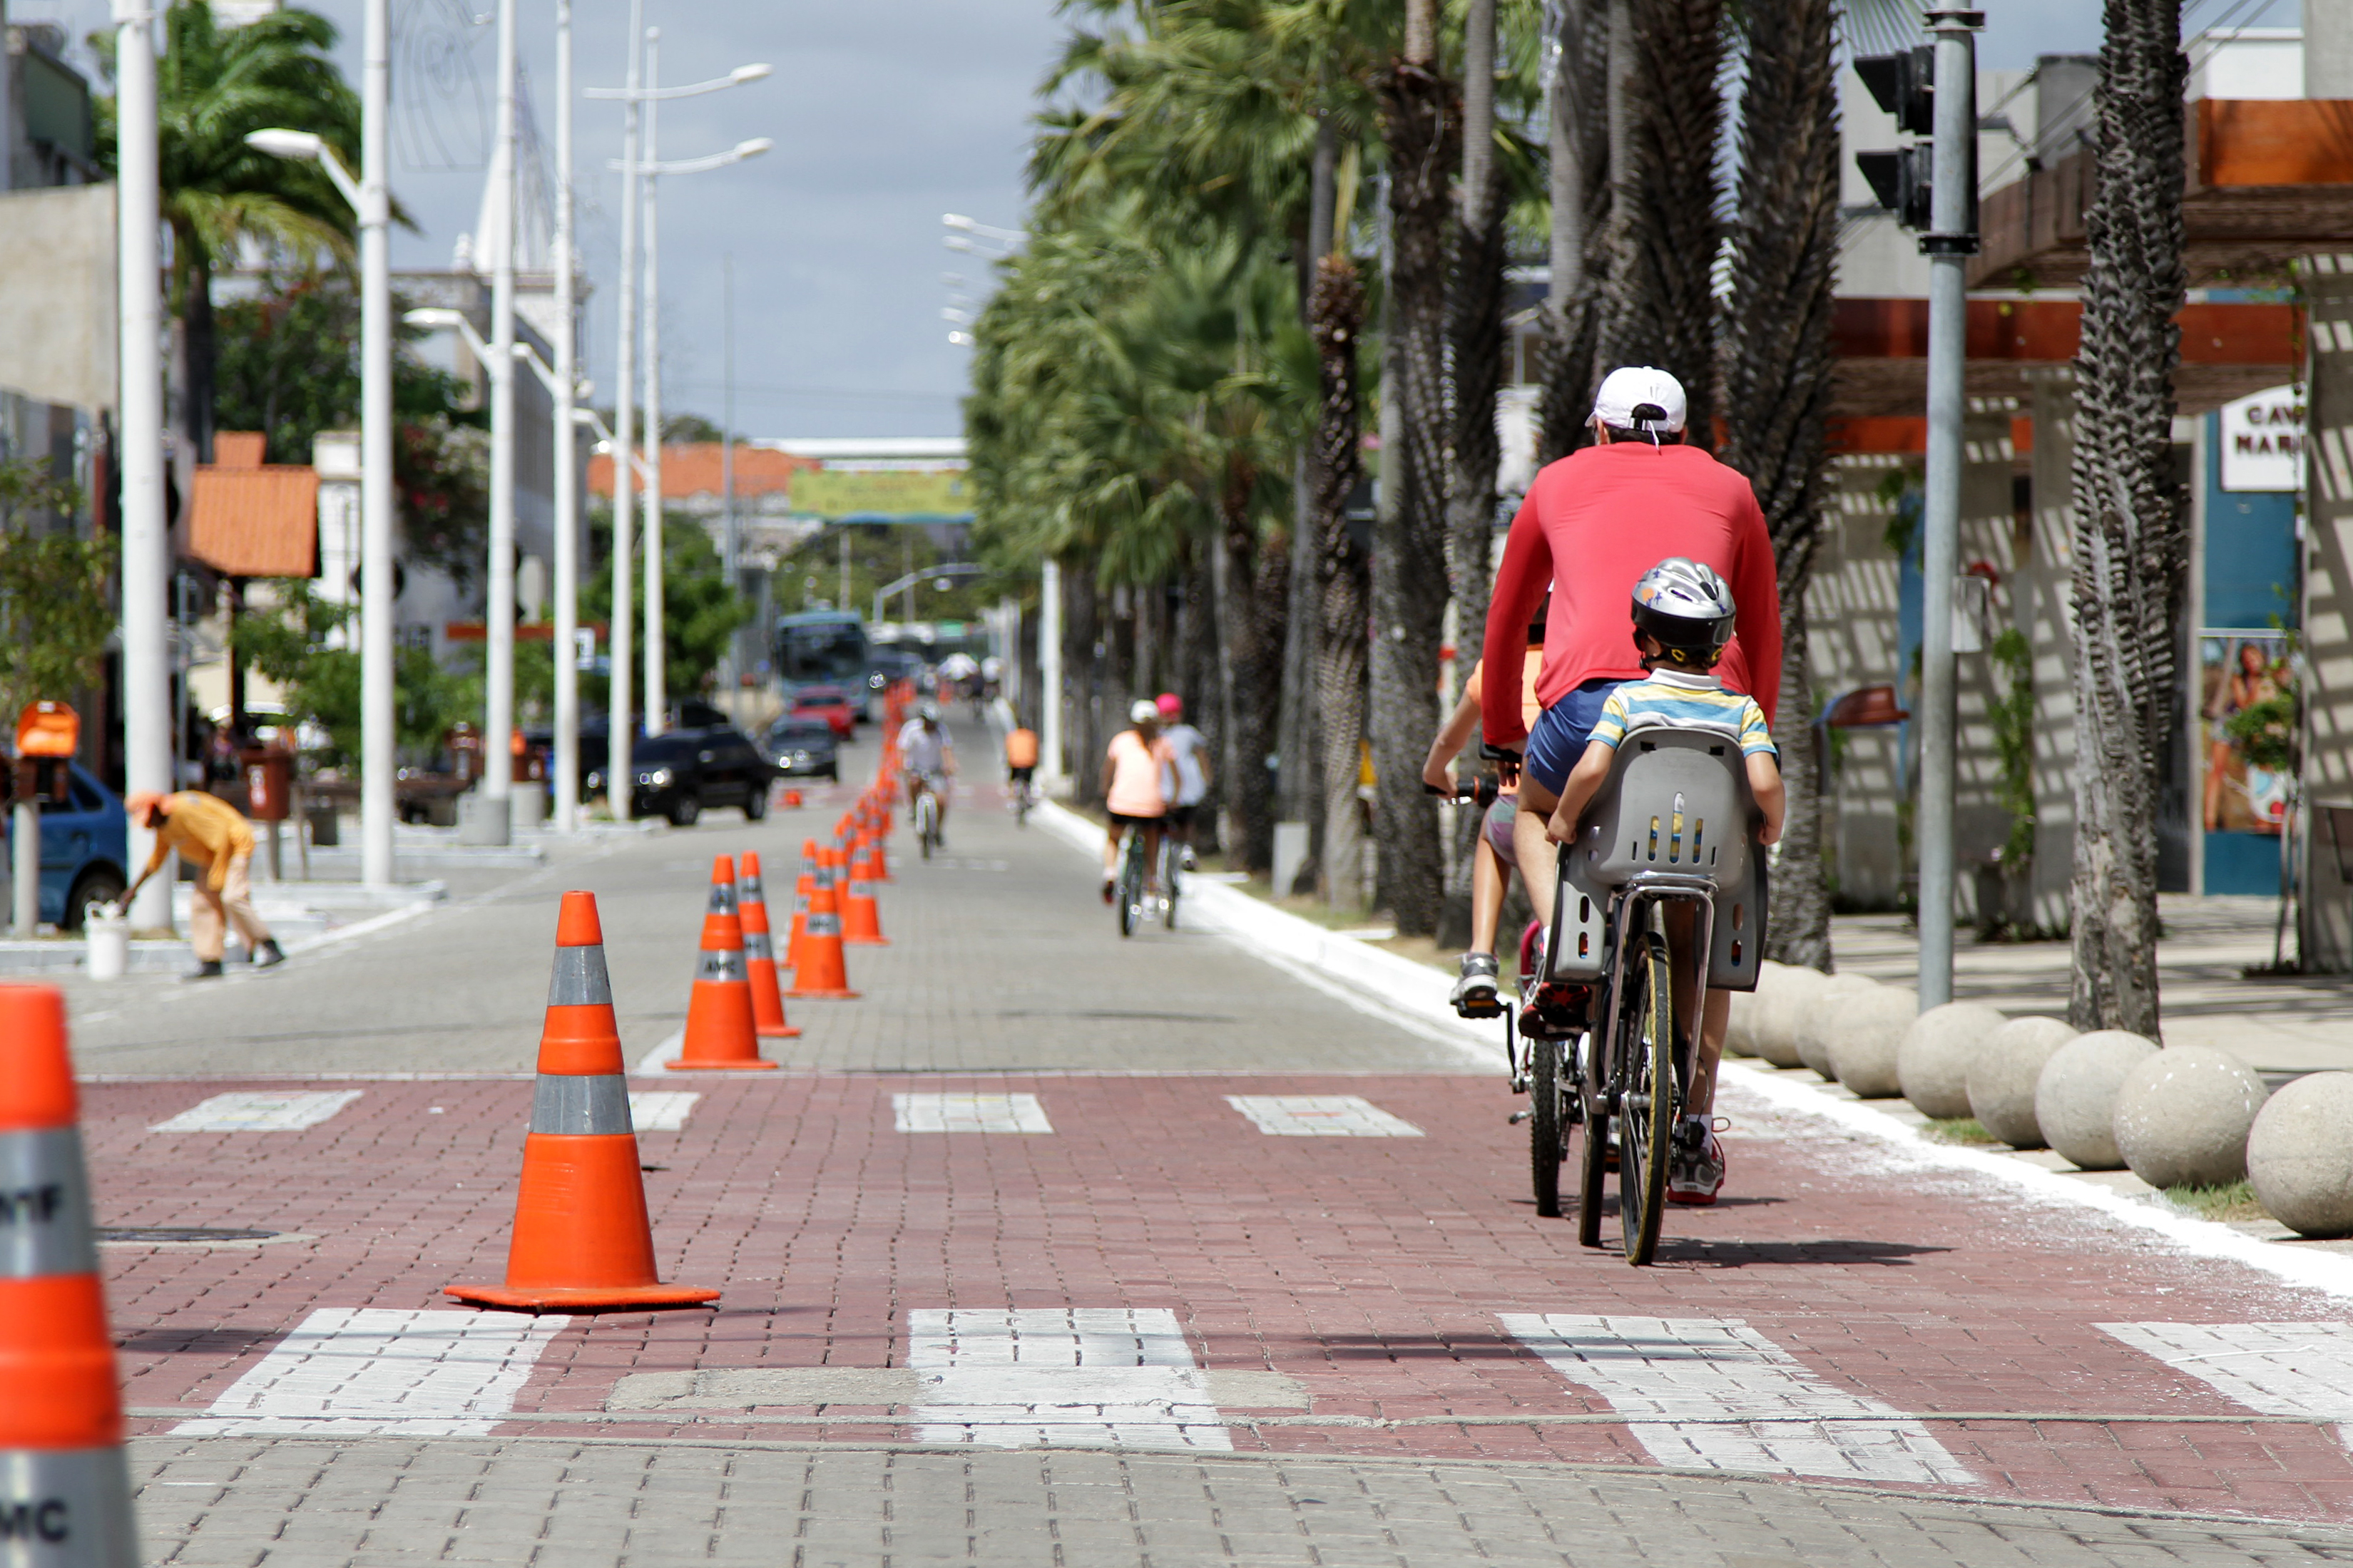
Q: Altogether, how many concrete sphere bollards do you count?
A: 9